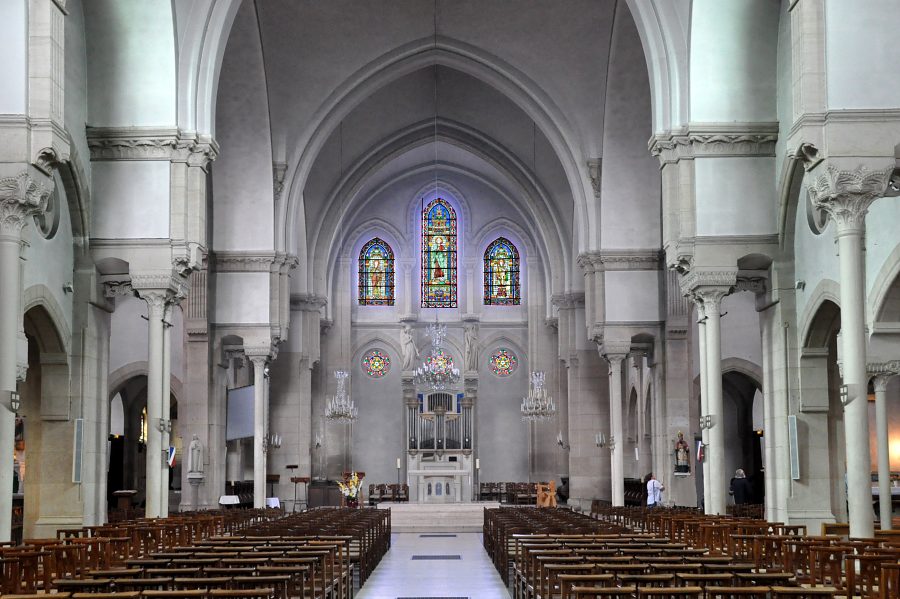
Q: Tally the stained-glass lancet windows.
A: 3